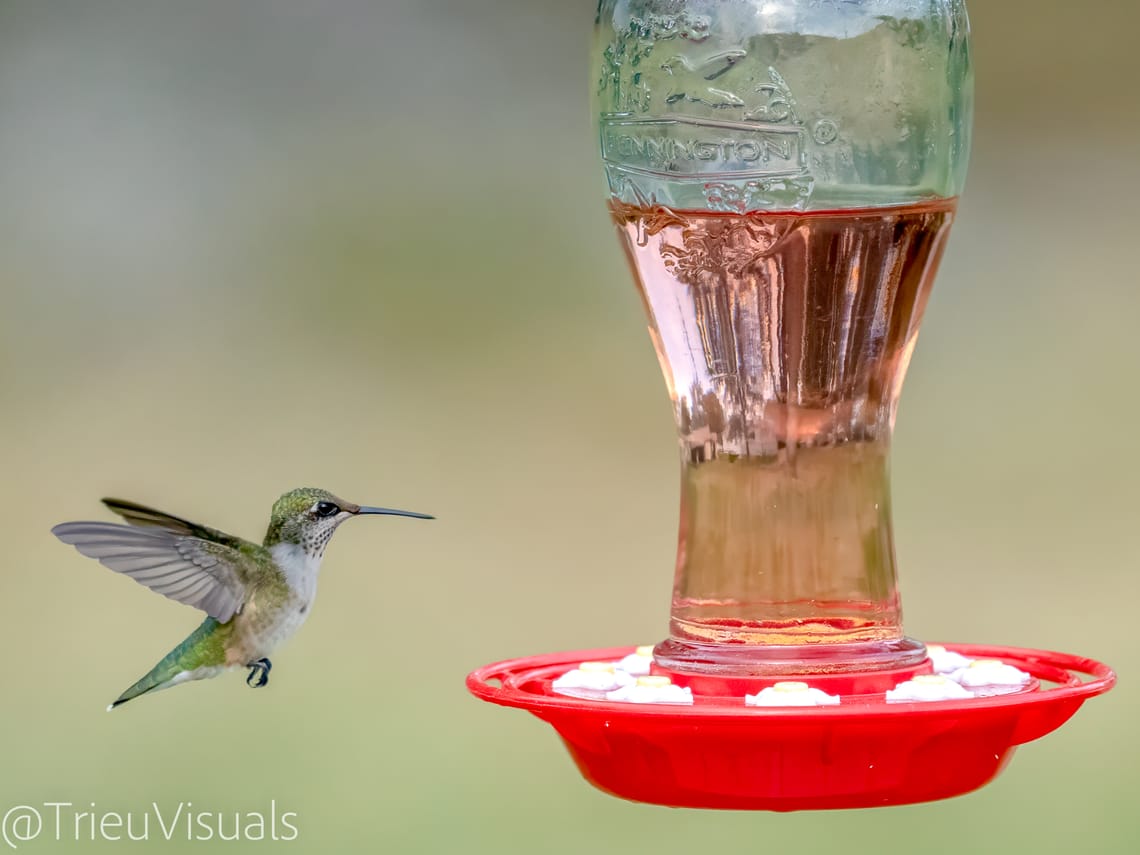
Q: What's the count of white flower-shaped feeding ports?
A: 7